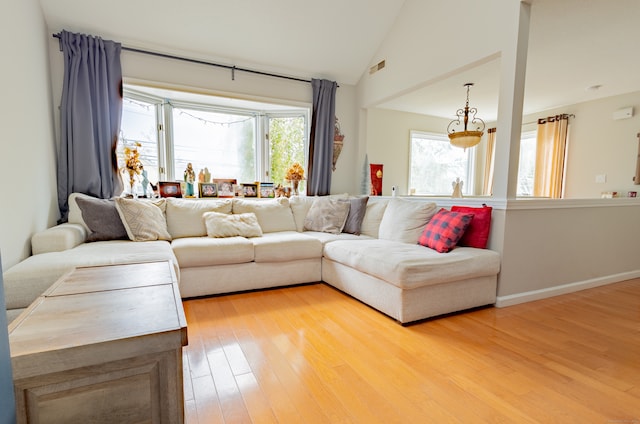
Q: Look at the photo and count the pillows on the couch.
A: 7